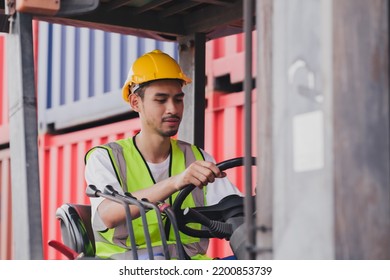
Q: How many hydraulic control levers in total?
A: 4